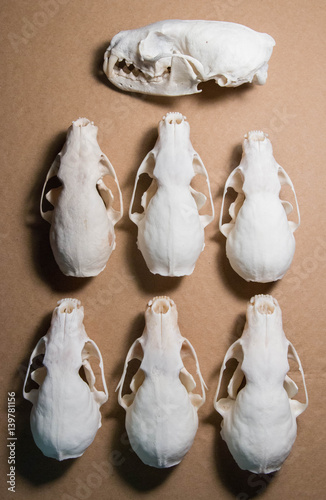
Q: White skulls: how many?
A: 7